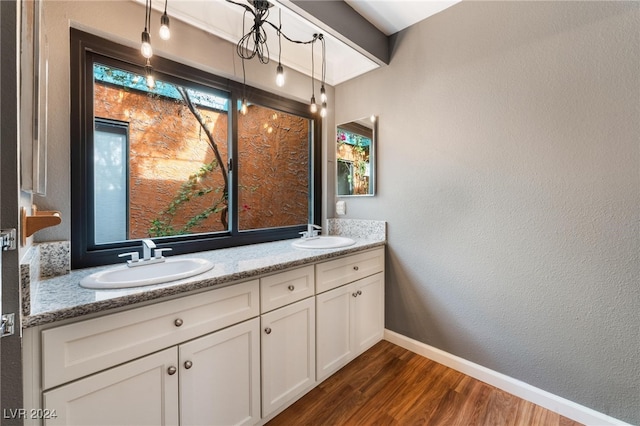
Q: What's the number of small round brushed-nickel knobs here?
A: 8